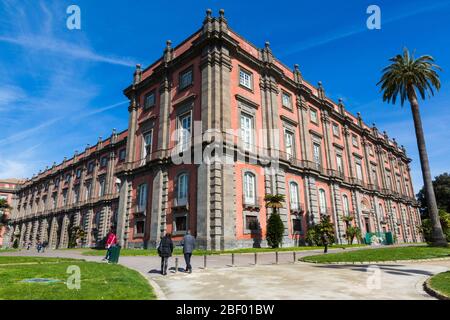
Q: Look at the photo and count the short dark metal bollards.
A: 6